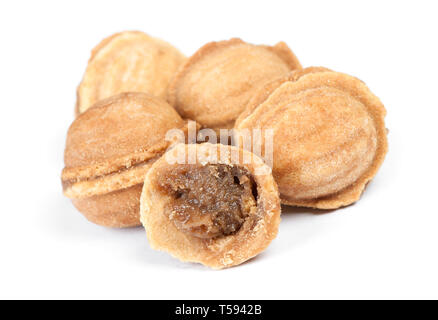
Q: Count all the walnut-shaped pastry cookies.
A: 5